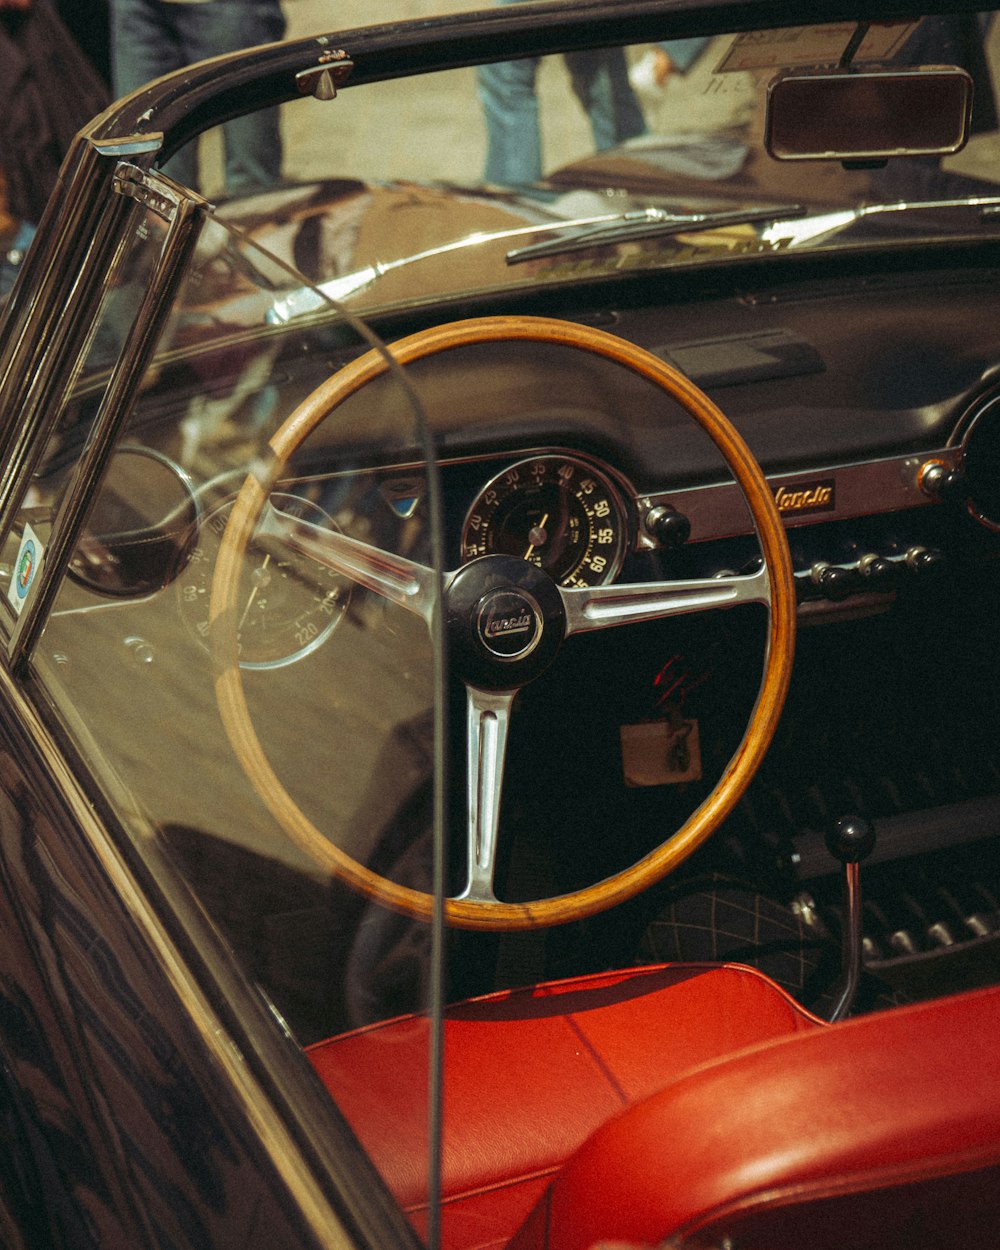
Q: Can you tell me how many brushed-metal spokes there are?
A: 3